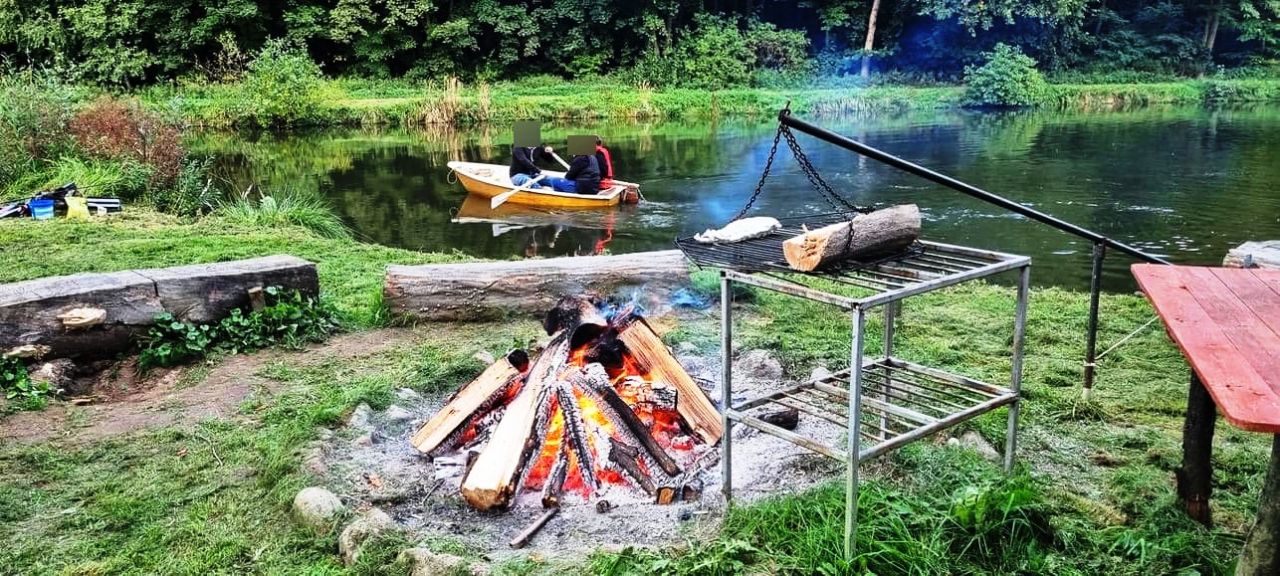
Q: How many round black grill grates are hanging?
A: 1